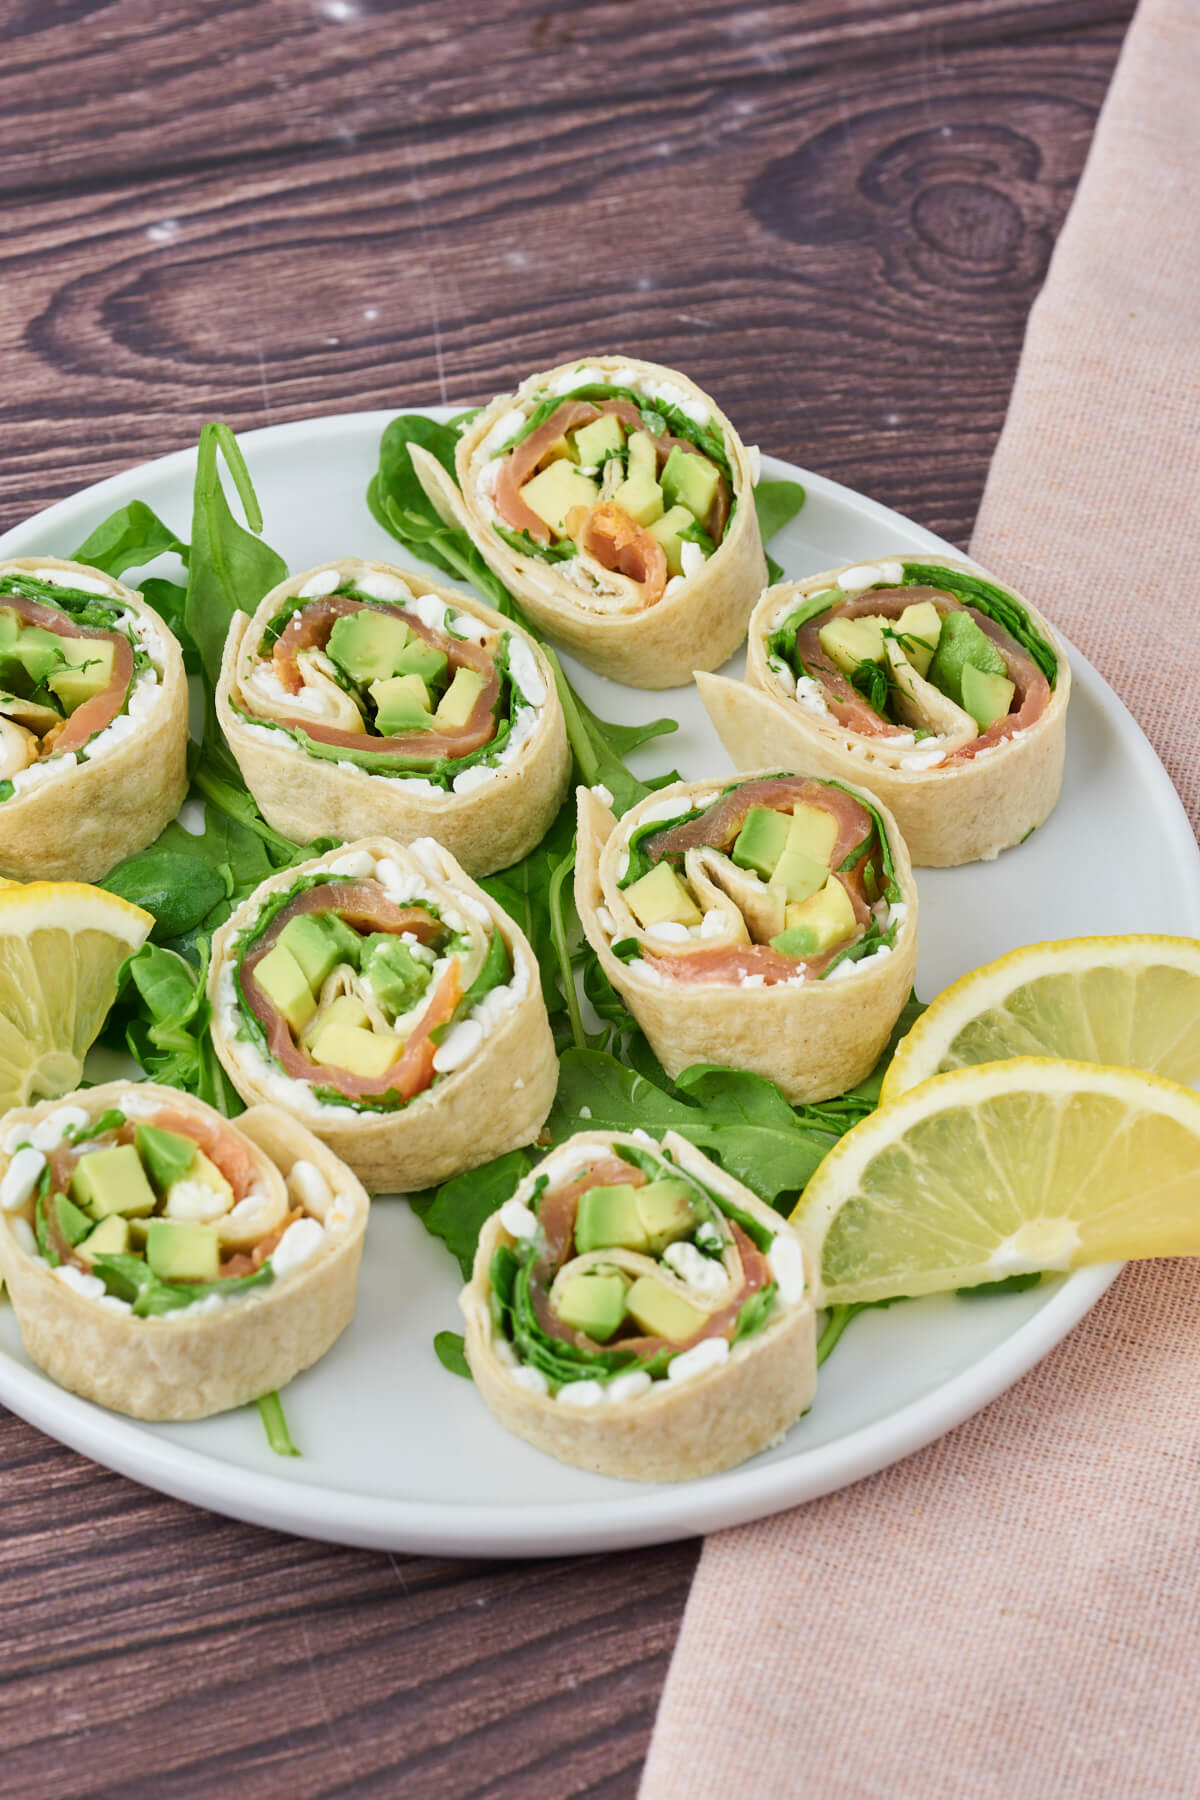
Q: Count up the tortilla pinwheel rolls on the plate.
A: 8